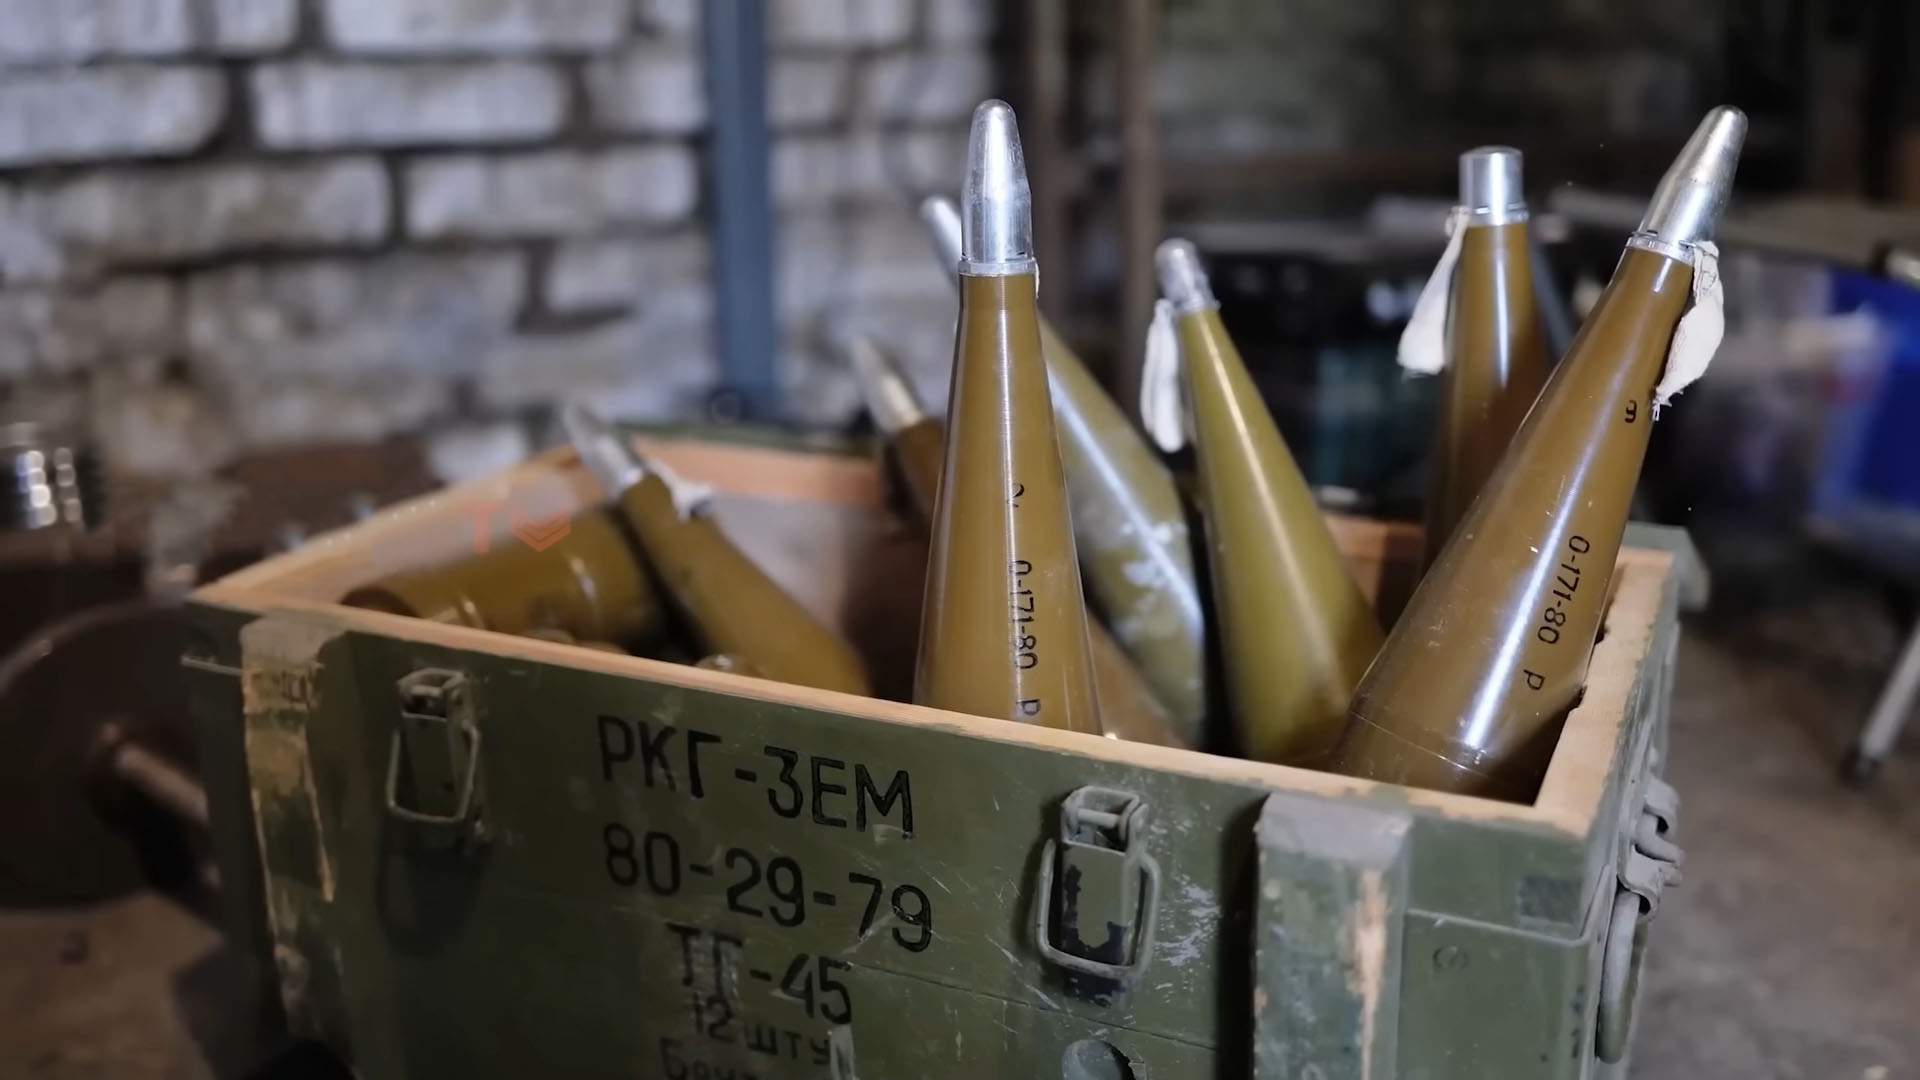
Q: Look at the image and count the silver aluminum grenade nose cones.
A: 7